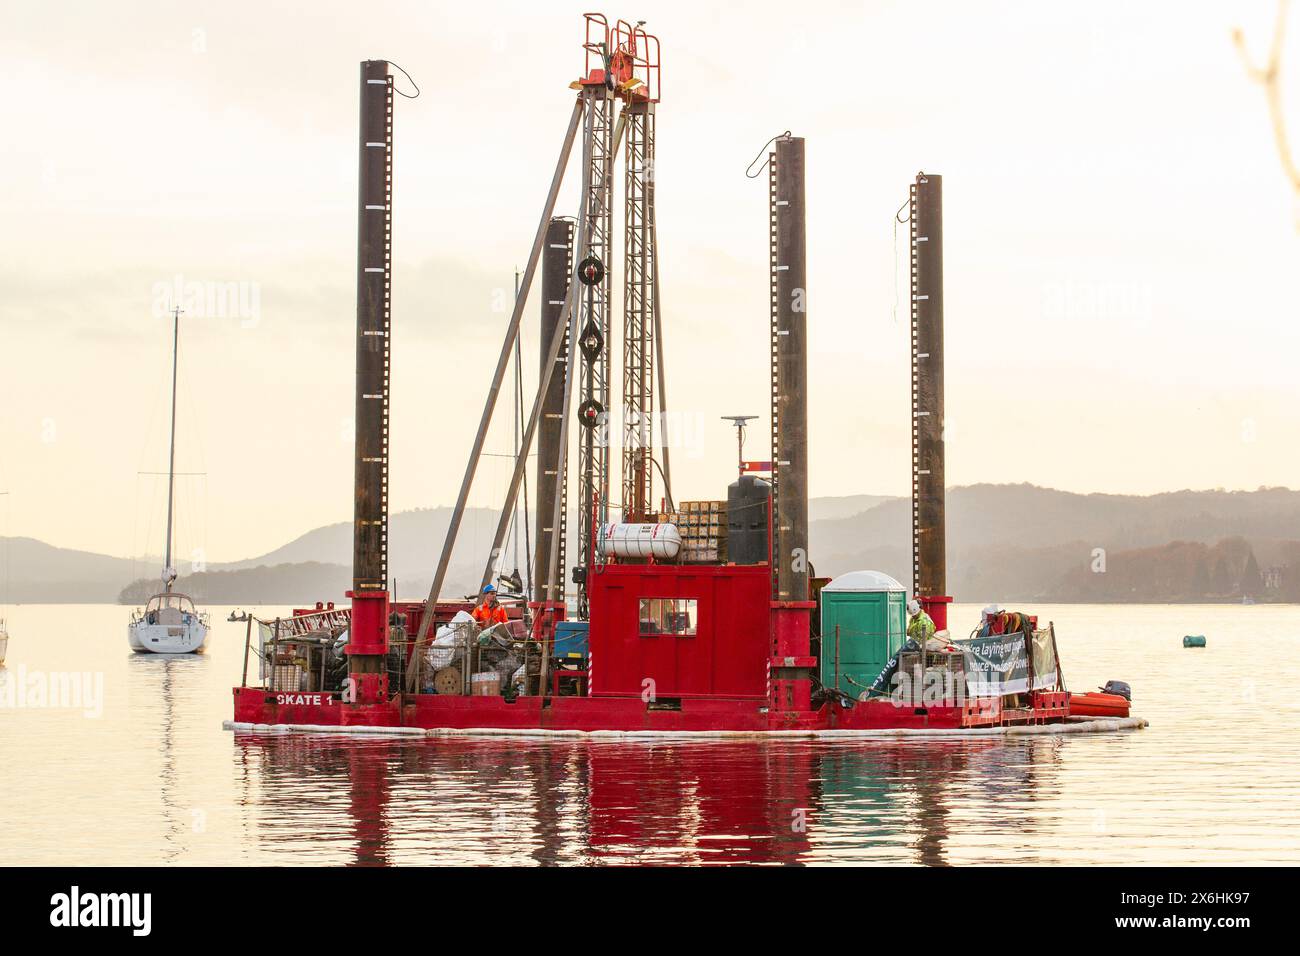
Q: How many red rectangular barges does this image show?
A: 1